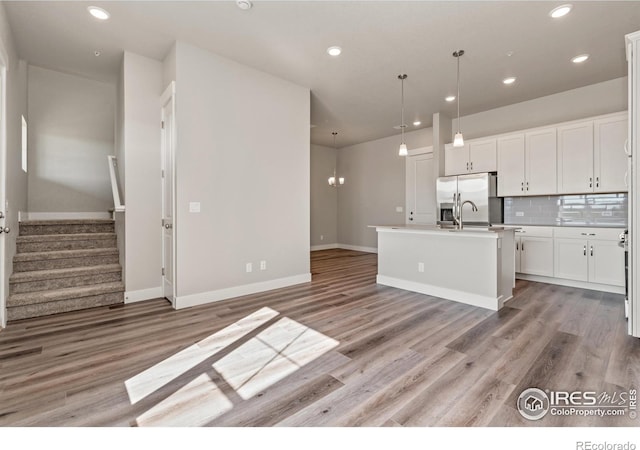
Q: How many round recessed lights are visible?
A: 7